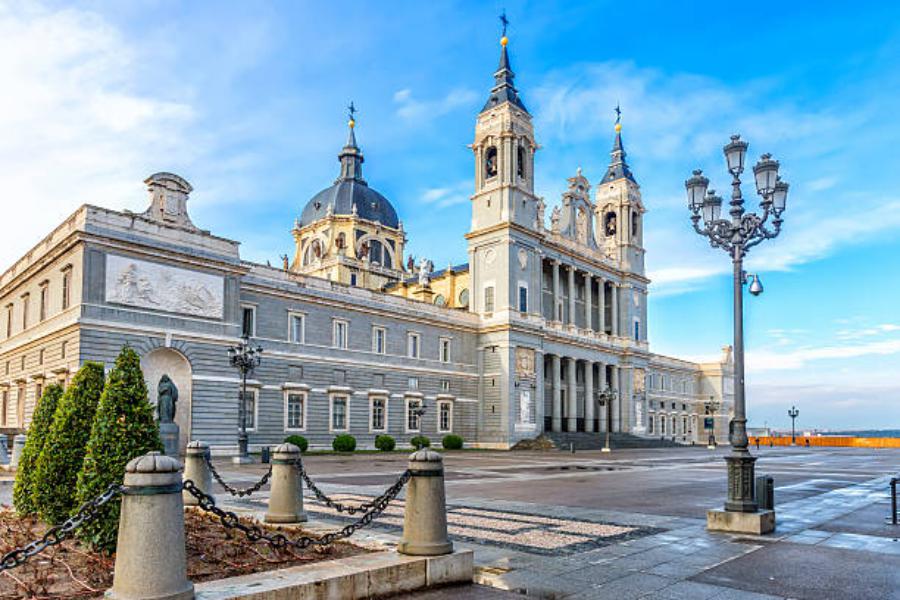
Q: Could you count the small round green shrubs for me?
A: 5